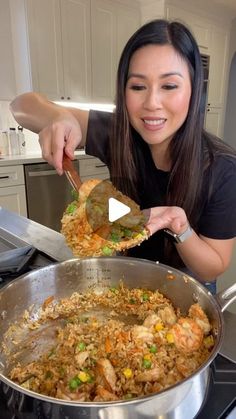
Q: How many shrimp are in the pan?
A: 2